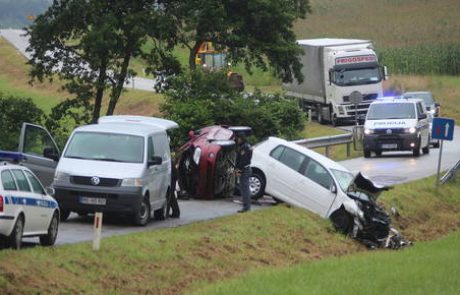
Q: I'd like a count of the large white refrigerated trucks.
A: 1